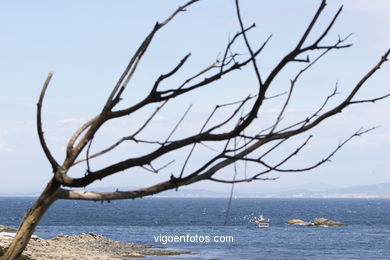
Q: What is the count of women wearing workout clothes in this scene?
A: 0